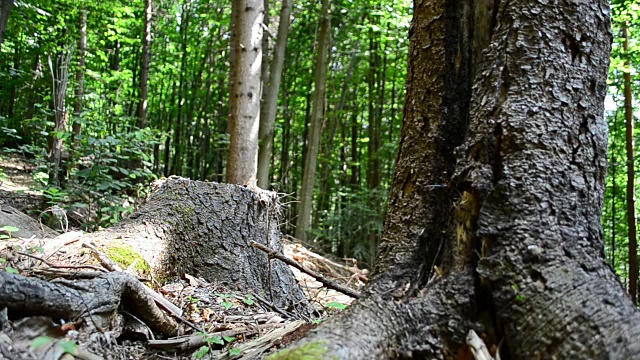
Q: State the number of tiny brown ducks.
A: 0